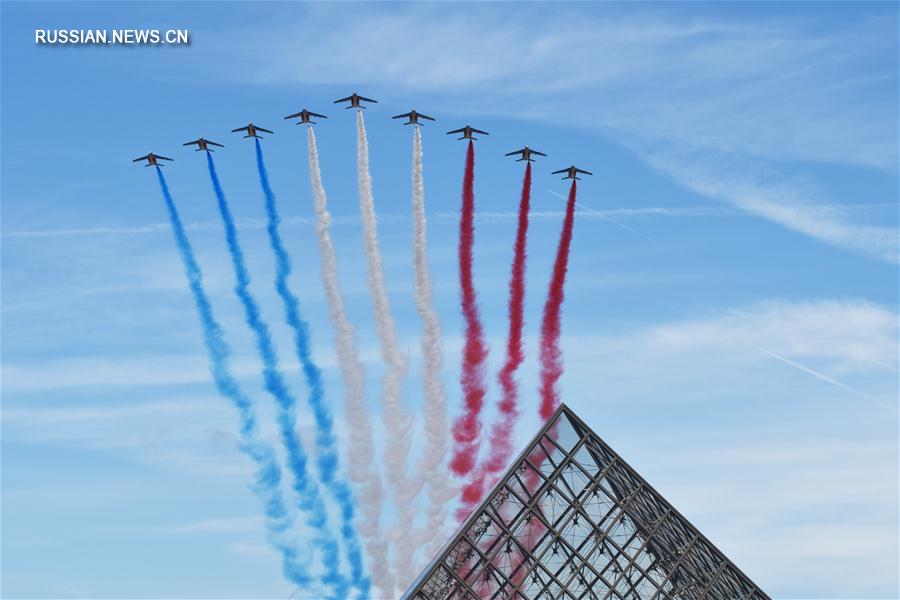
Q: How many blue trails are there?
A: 3